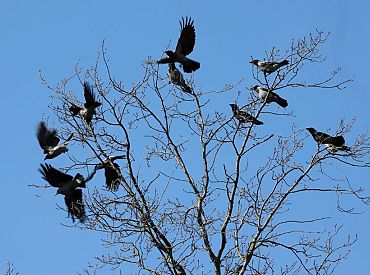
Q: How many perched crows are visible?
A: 5